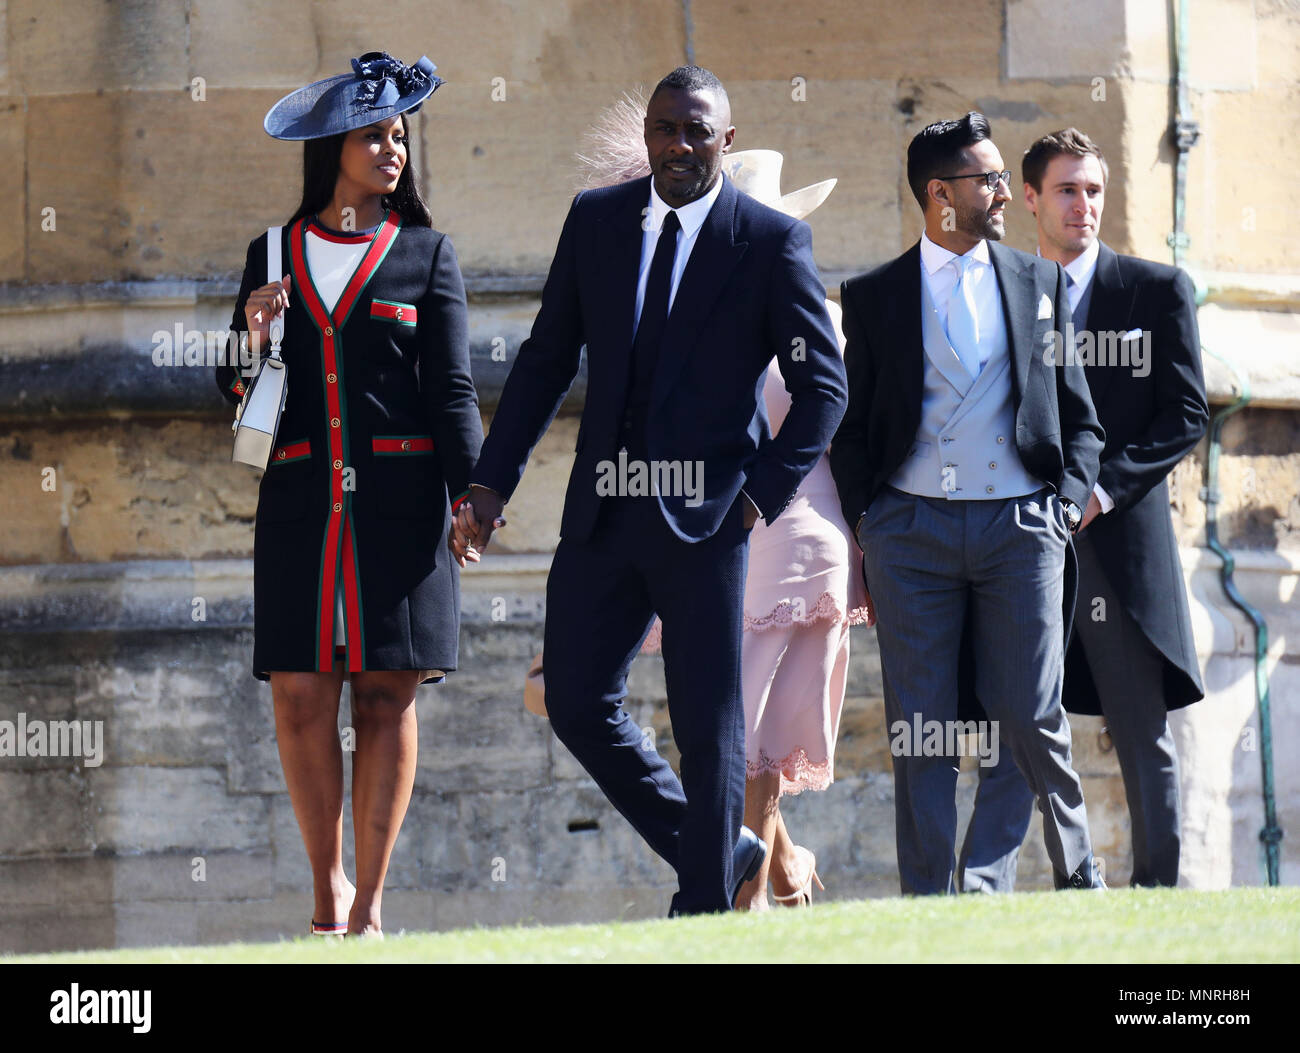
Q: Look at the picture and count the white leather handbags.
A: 1